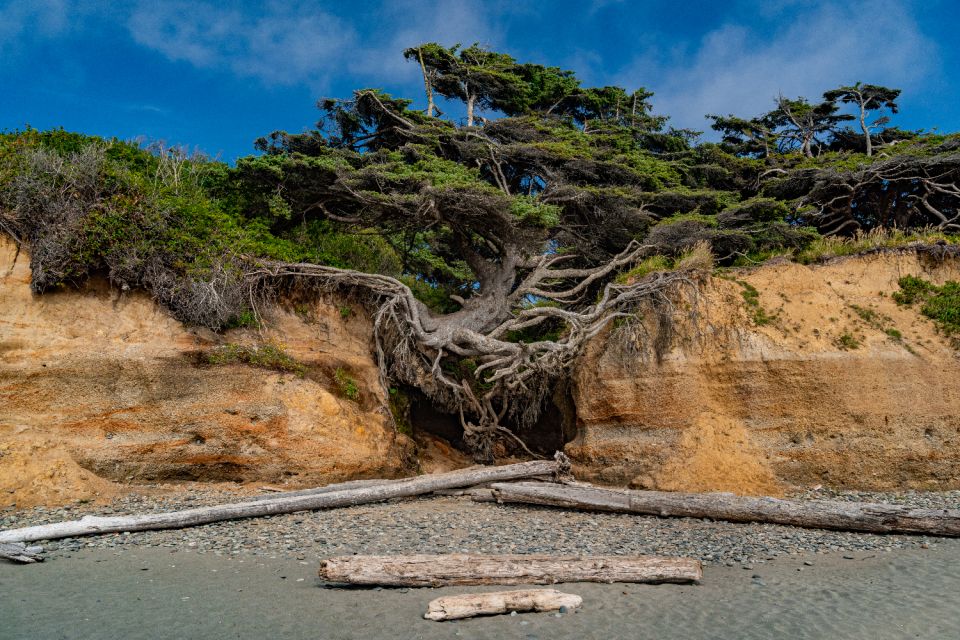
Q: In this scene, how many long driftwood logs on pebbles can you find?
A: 2